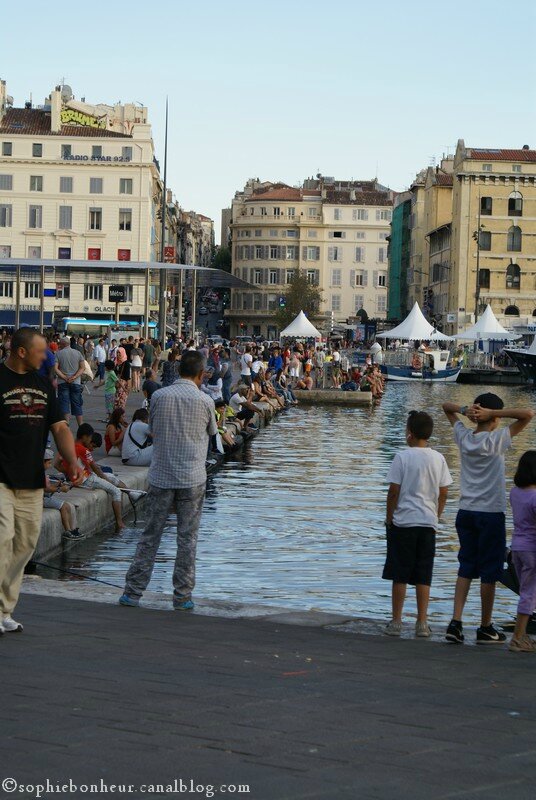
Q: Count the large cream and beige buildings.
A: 3